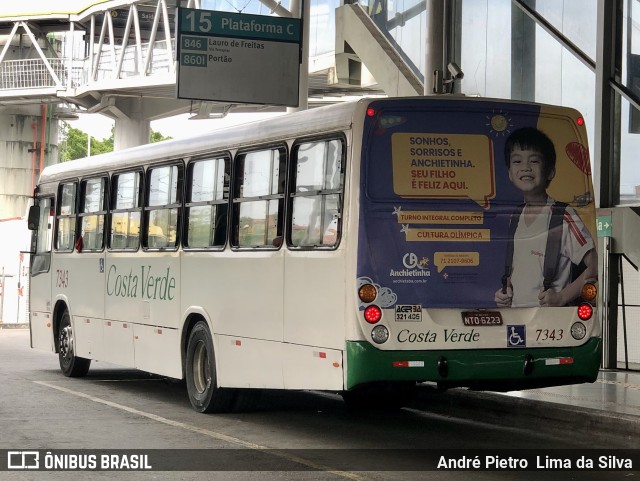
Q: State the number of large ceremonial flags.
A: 0